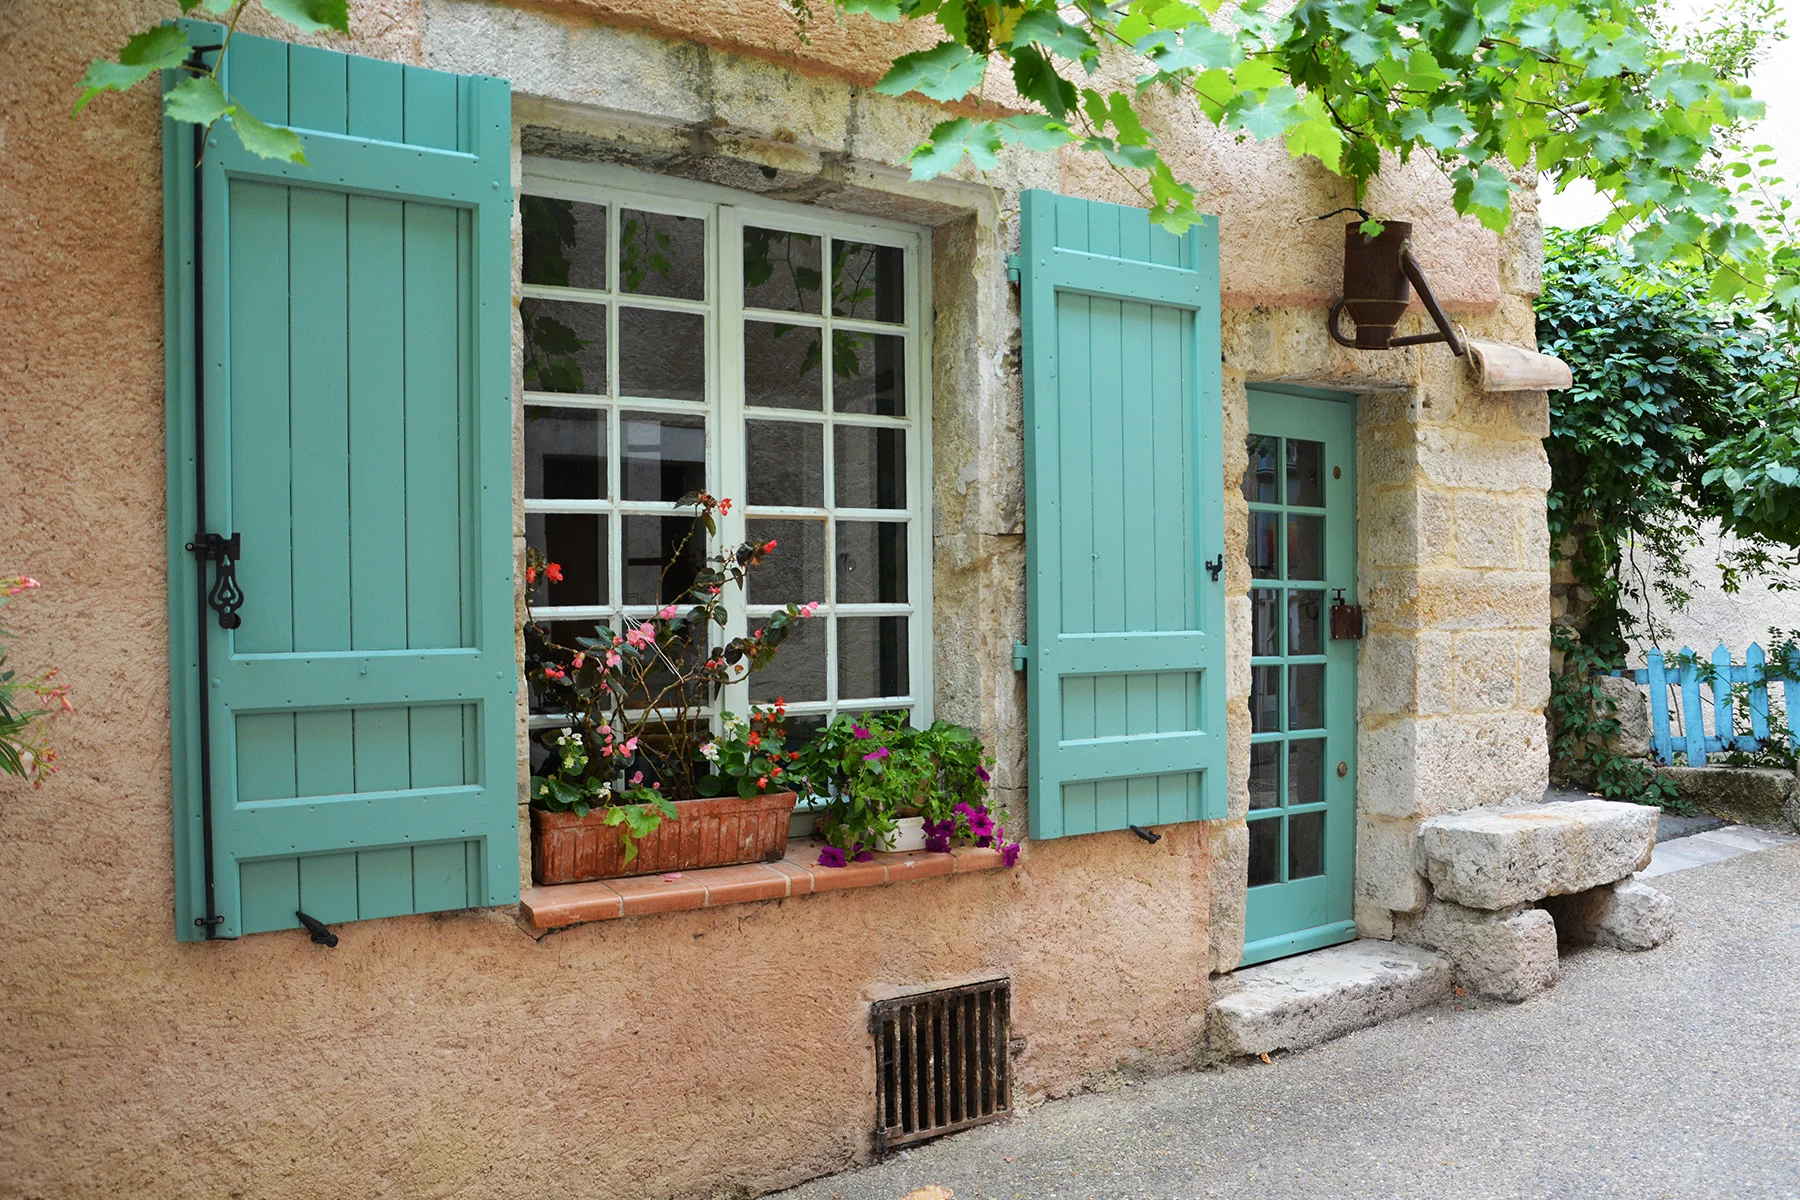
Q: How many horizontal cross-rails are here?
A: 6